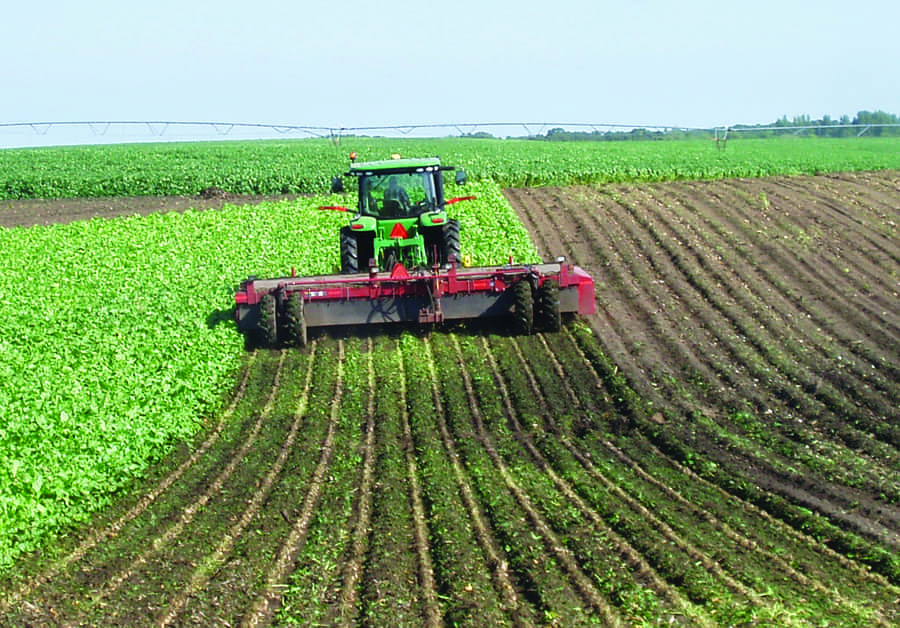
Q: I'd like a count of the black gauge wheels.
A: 4